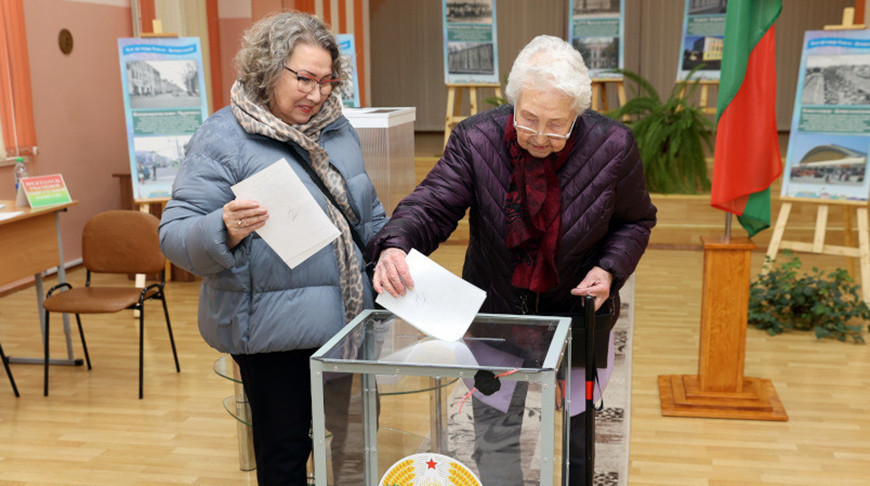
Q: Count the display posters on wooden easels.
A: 6